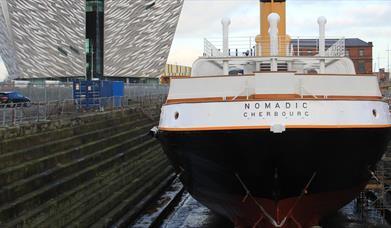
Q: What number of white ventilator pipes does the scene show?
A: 3